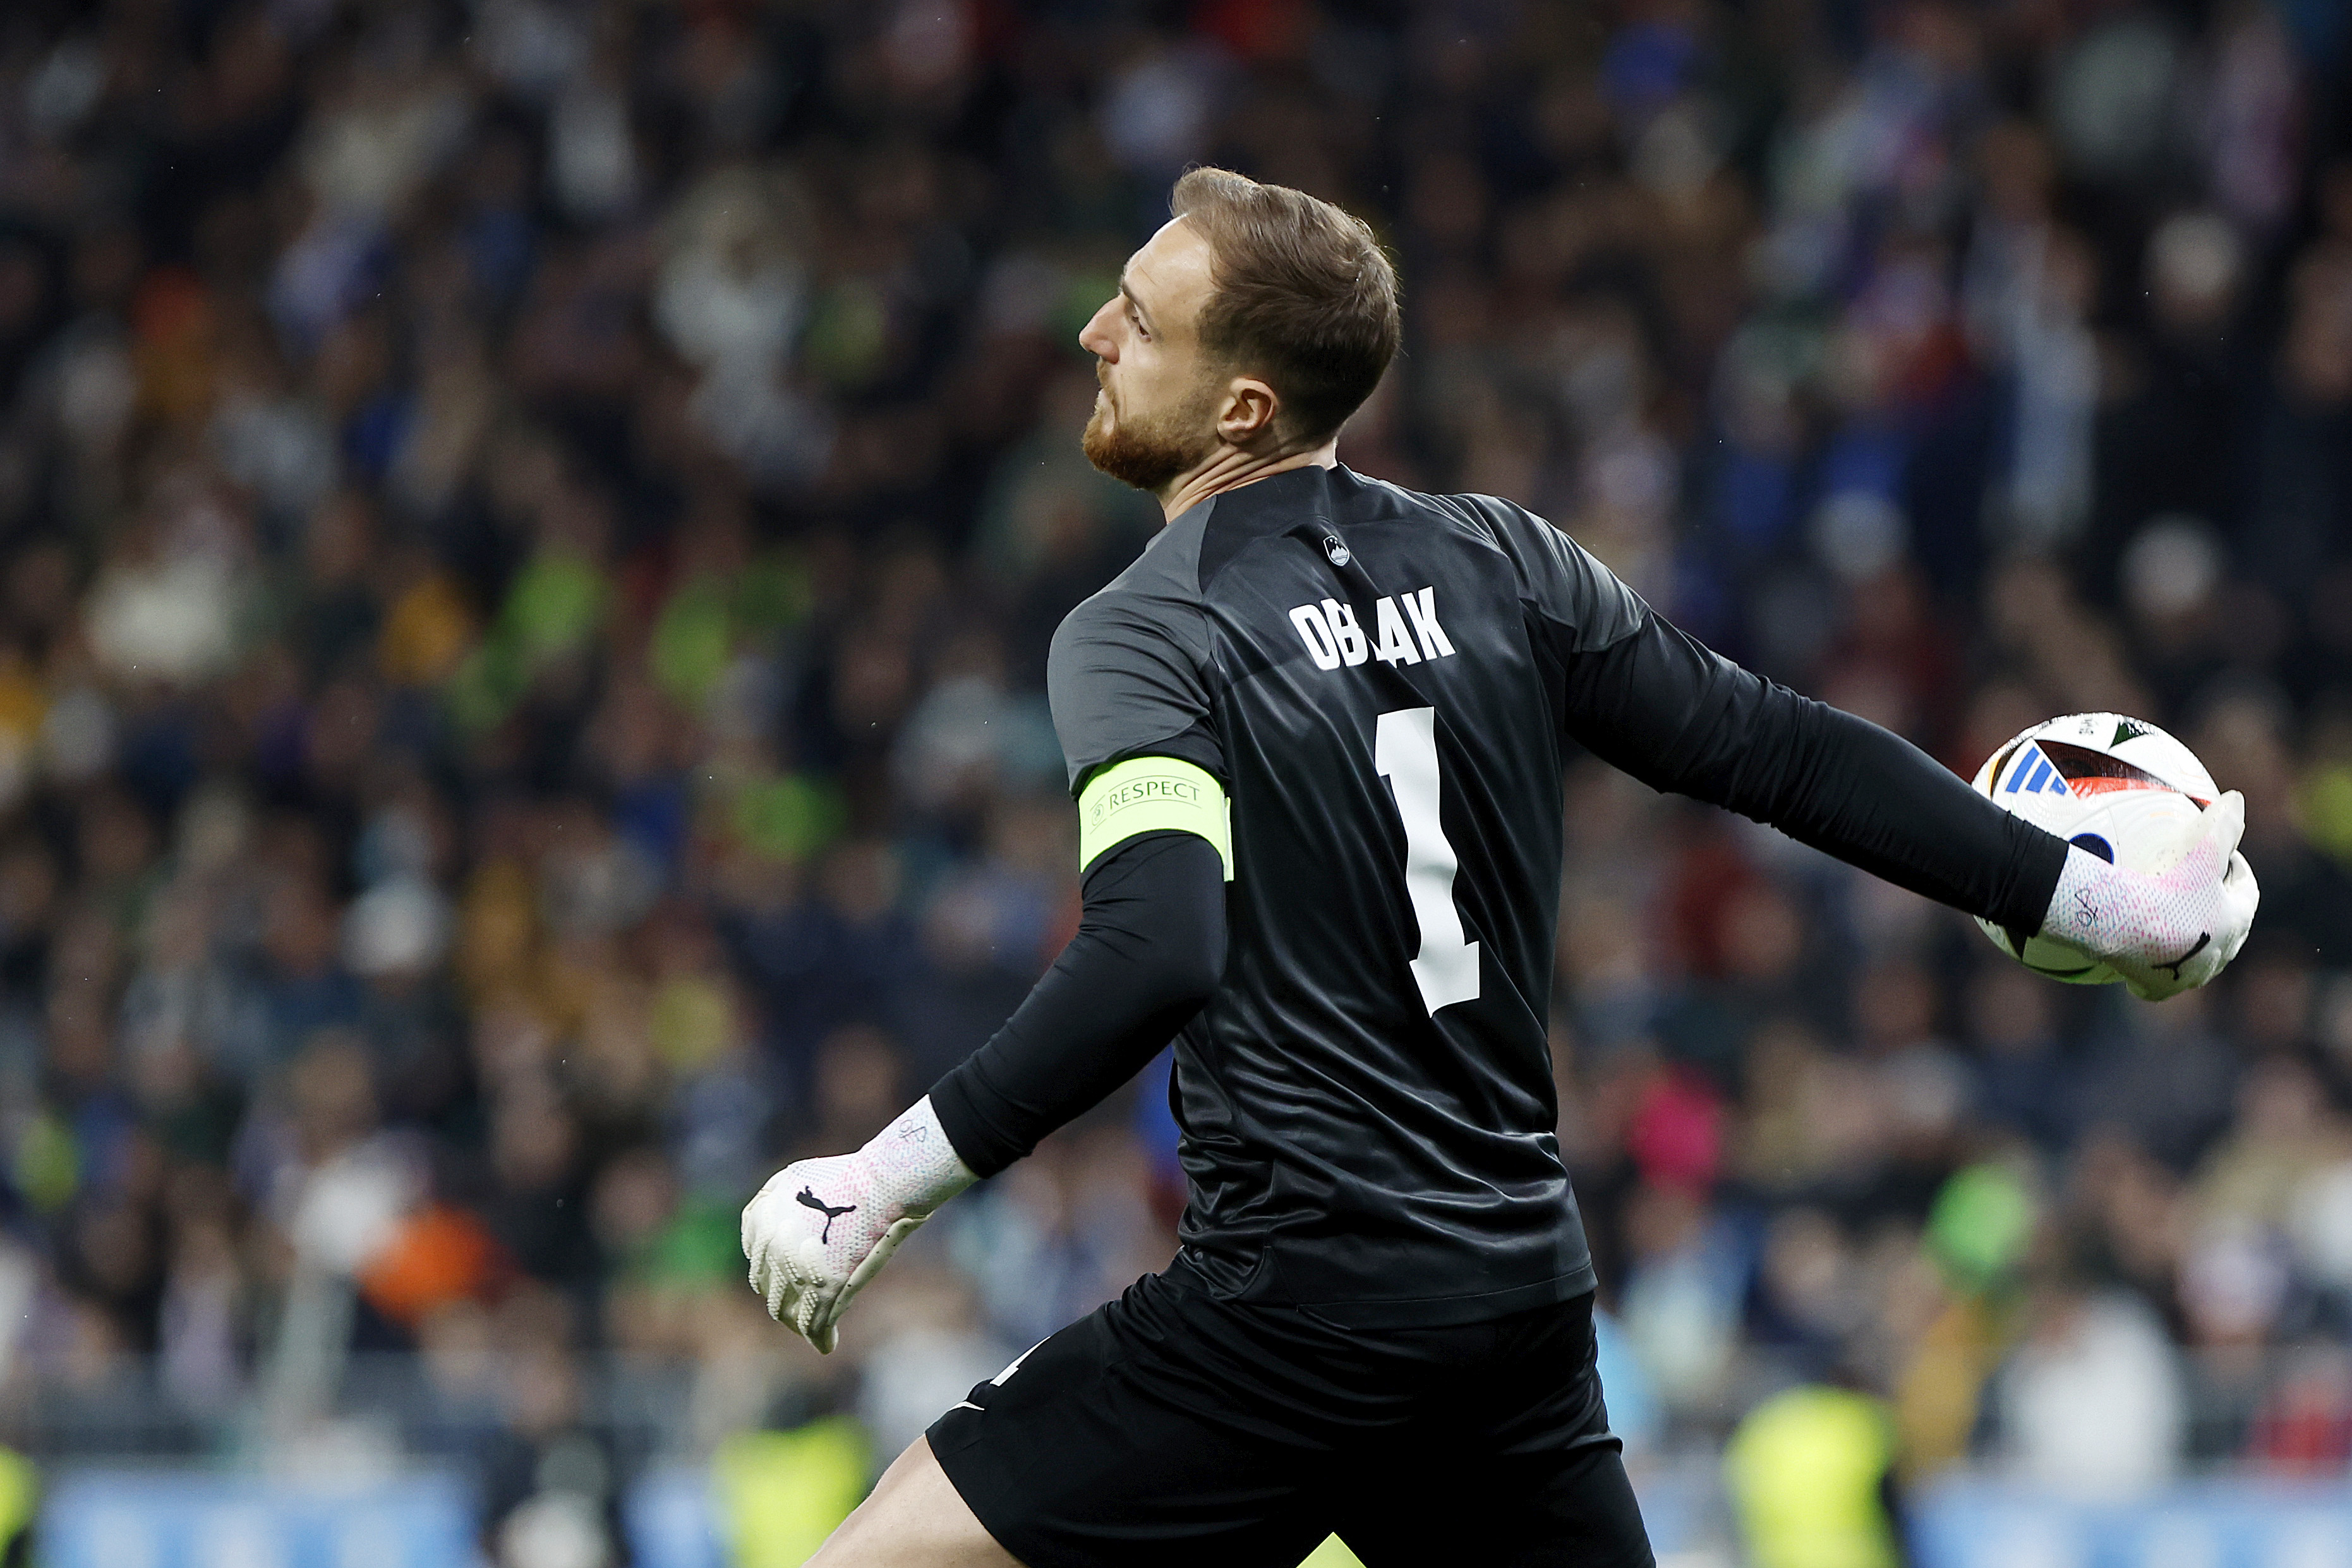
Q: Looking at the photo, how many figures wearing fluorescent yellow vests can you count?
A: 3